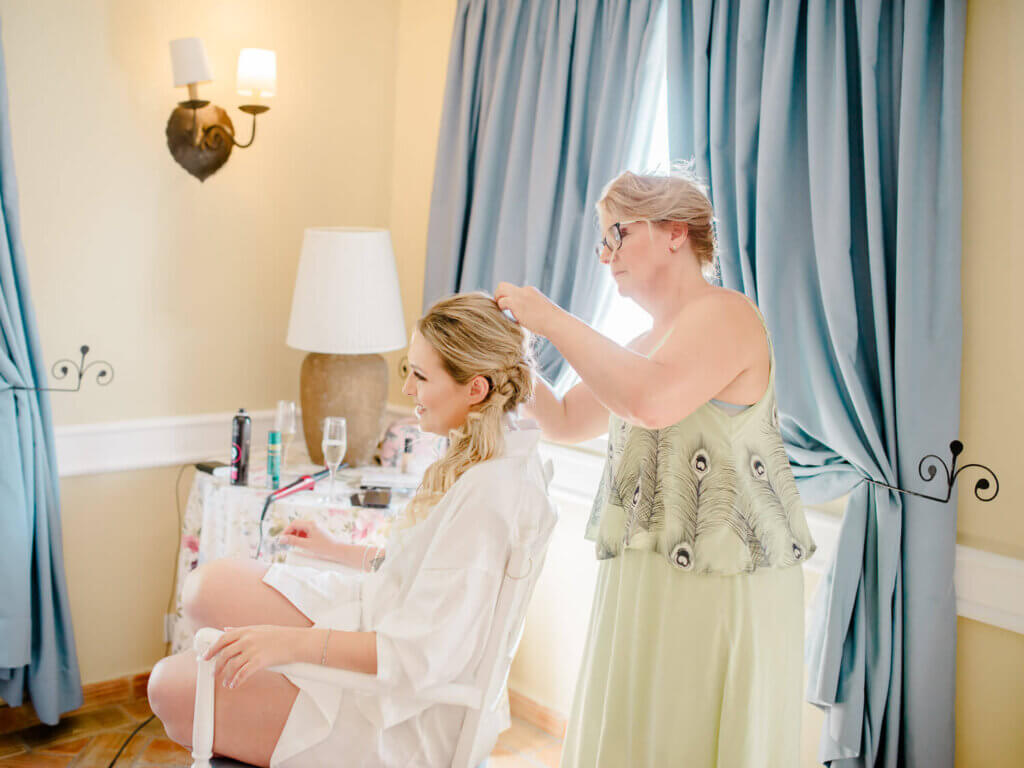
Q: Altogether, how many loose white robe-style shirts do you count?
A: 1